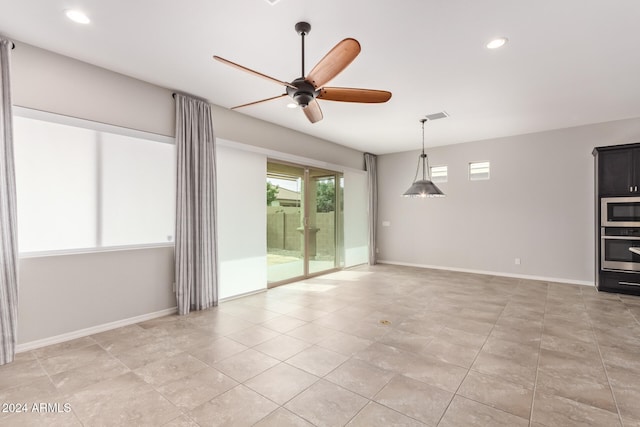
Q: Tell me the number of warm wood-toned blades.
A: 5